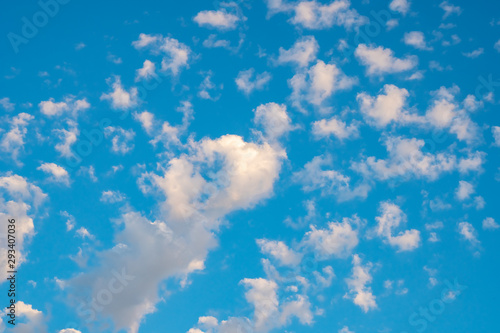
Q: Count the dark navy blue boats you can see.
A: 0